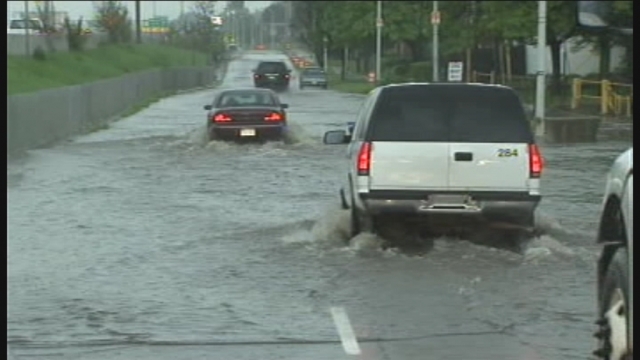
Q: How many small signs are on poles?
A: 2